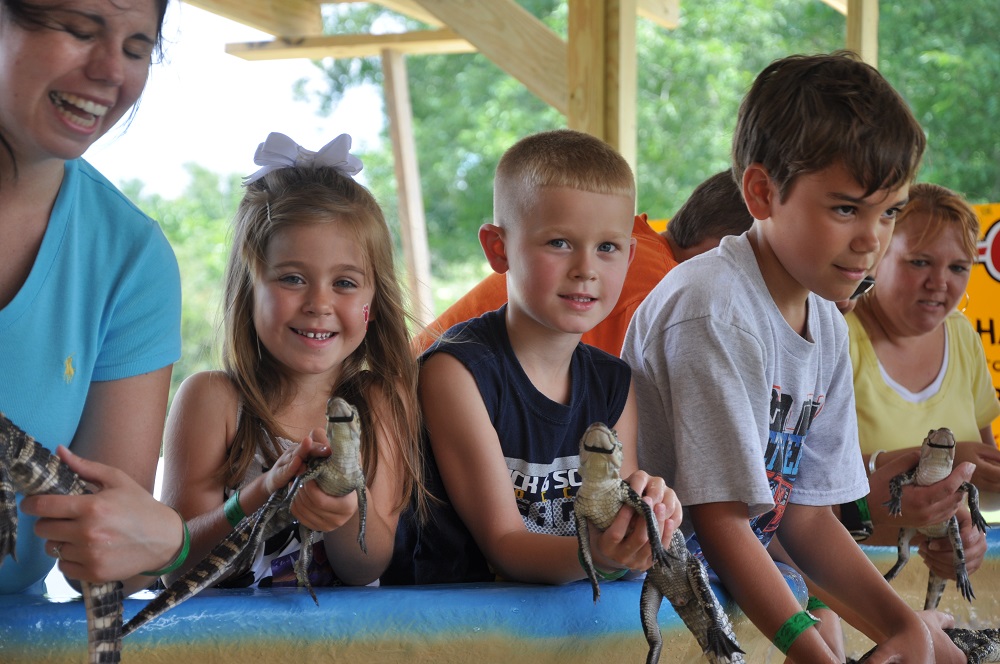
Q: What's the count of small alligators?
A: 5